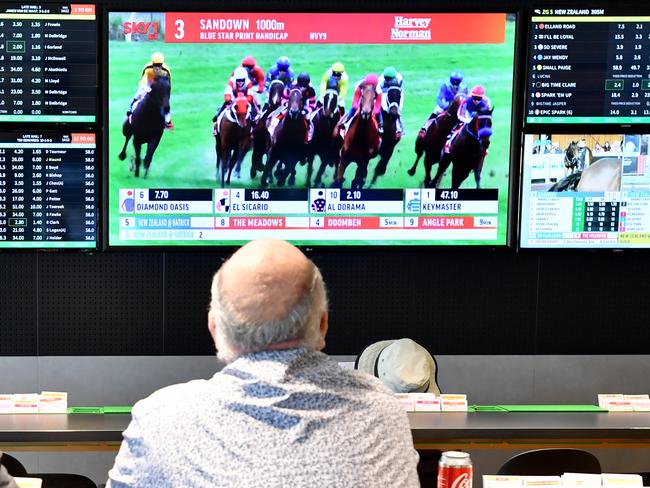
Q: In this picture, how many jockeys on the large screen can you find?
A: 10